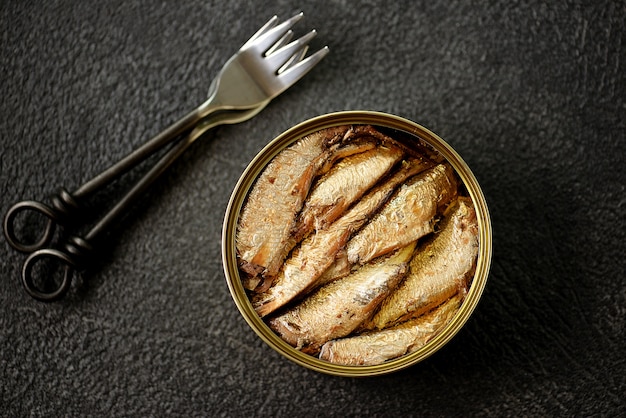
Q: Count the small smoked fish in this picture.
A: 7